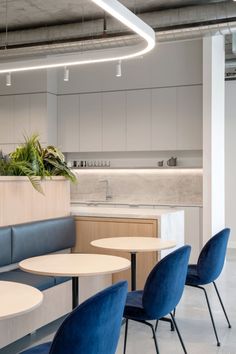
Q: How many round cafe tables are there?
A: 3